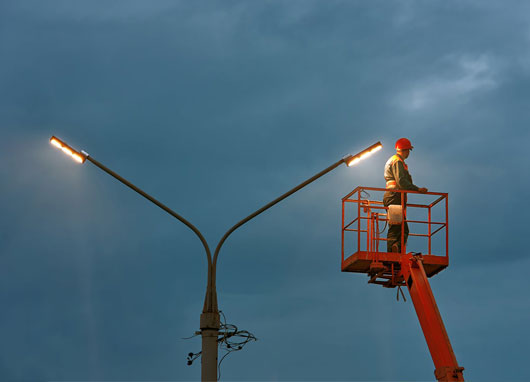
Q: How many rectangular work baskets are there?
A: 1